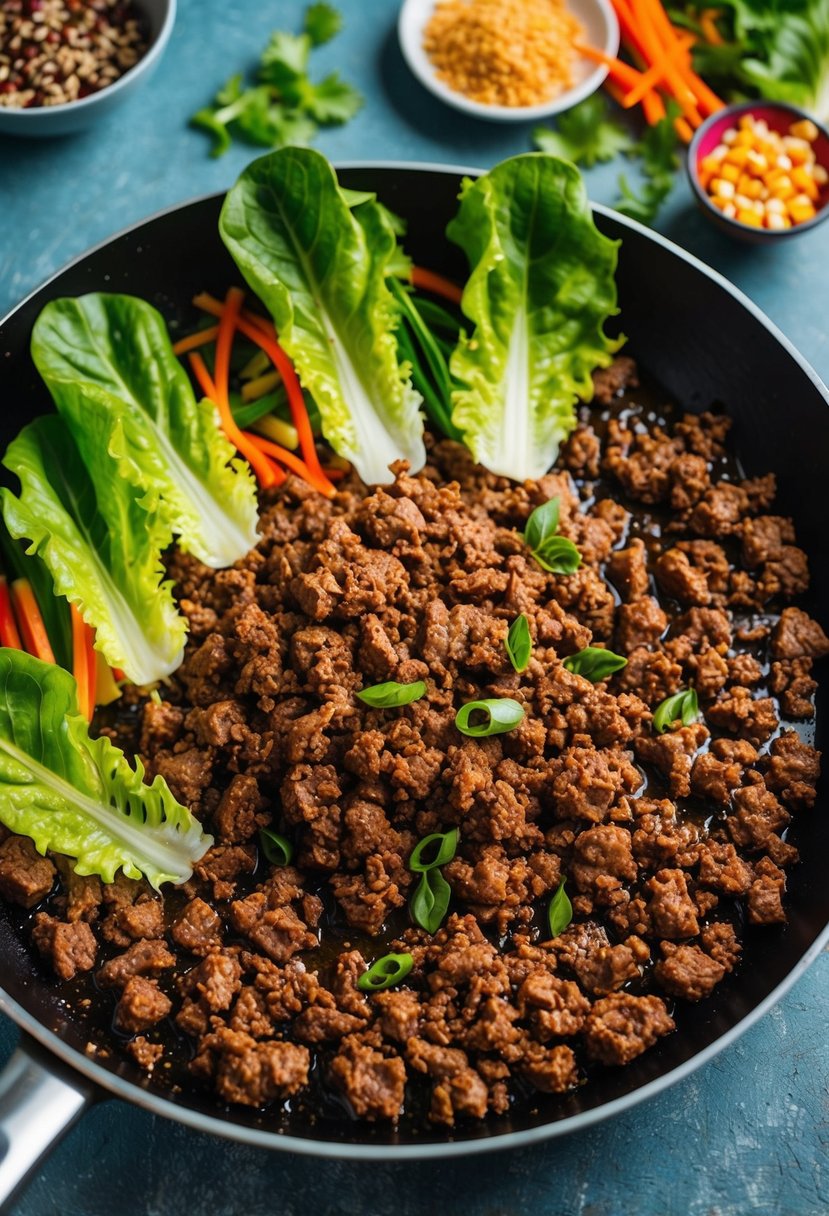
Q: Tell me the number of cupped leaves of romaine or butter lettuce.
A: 5